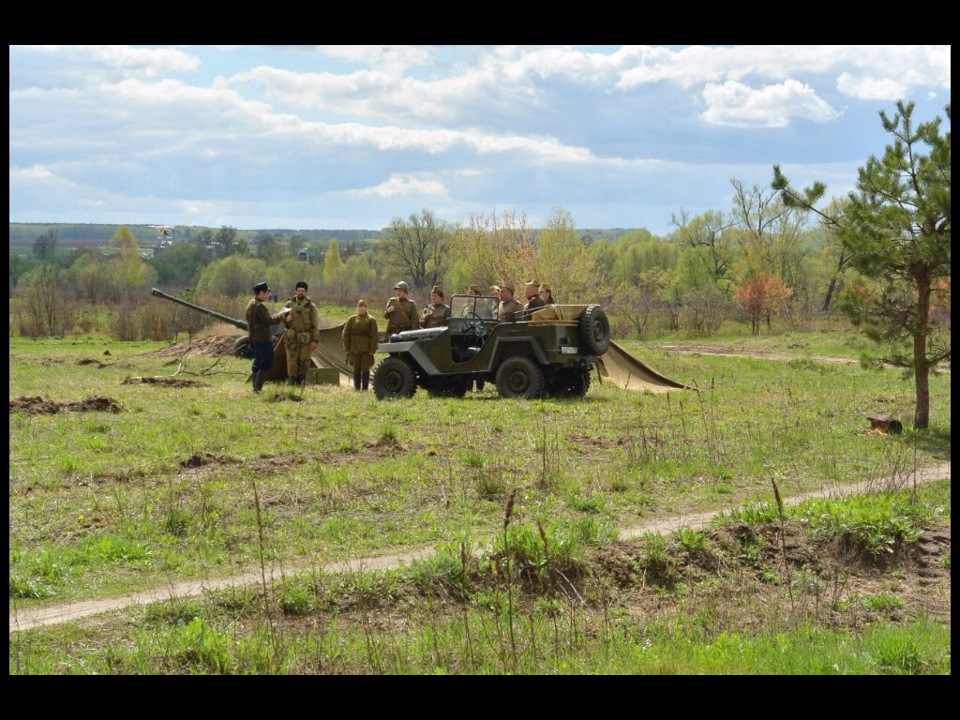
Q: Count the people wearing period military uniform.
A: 10